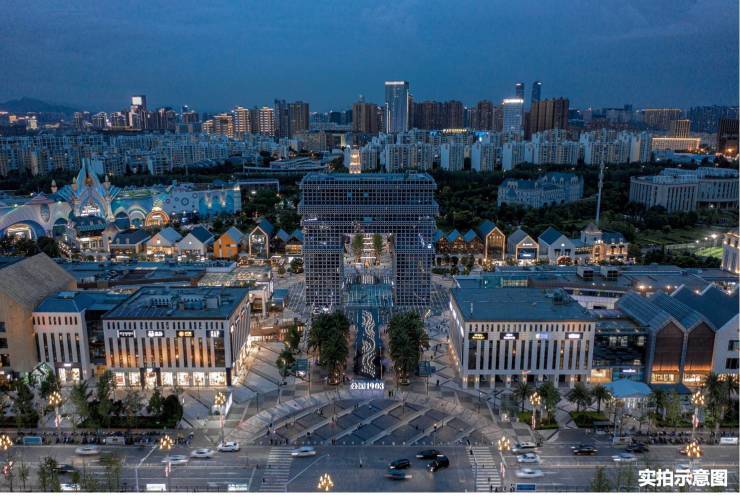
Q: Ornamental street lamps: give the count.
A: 9